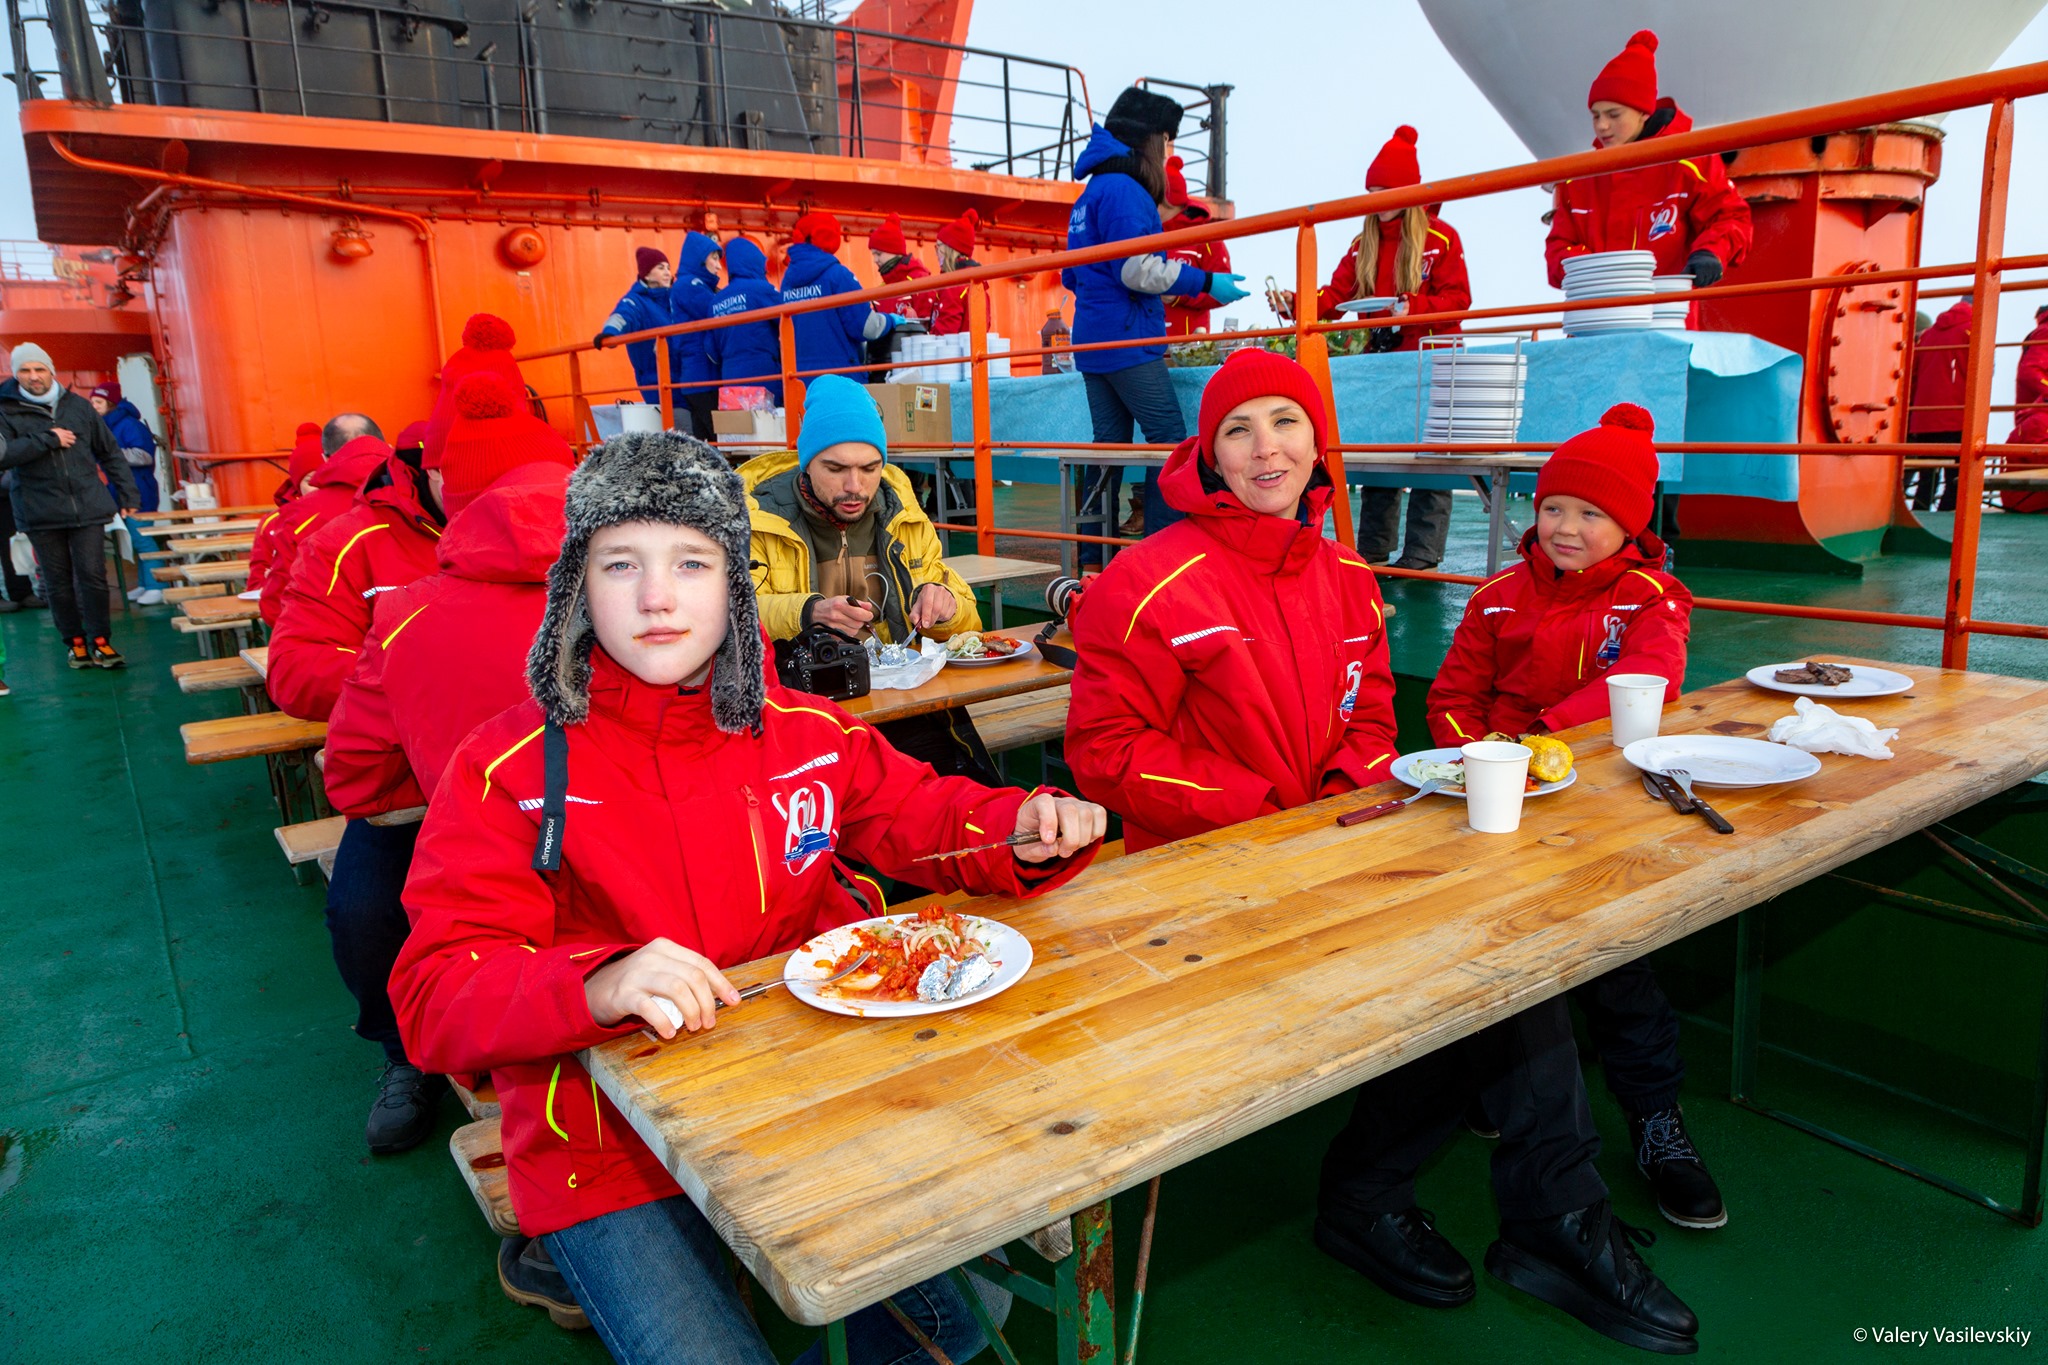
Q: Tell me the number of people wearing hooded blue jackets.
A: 6